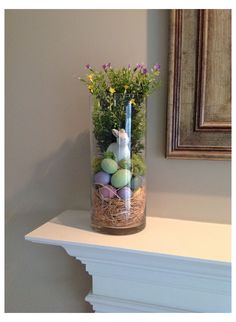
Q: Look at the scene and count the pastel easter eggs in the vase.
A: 6